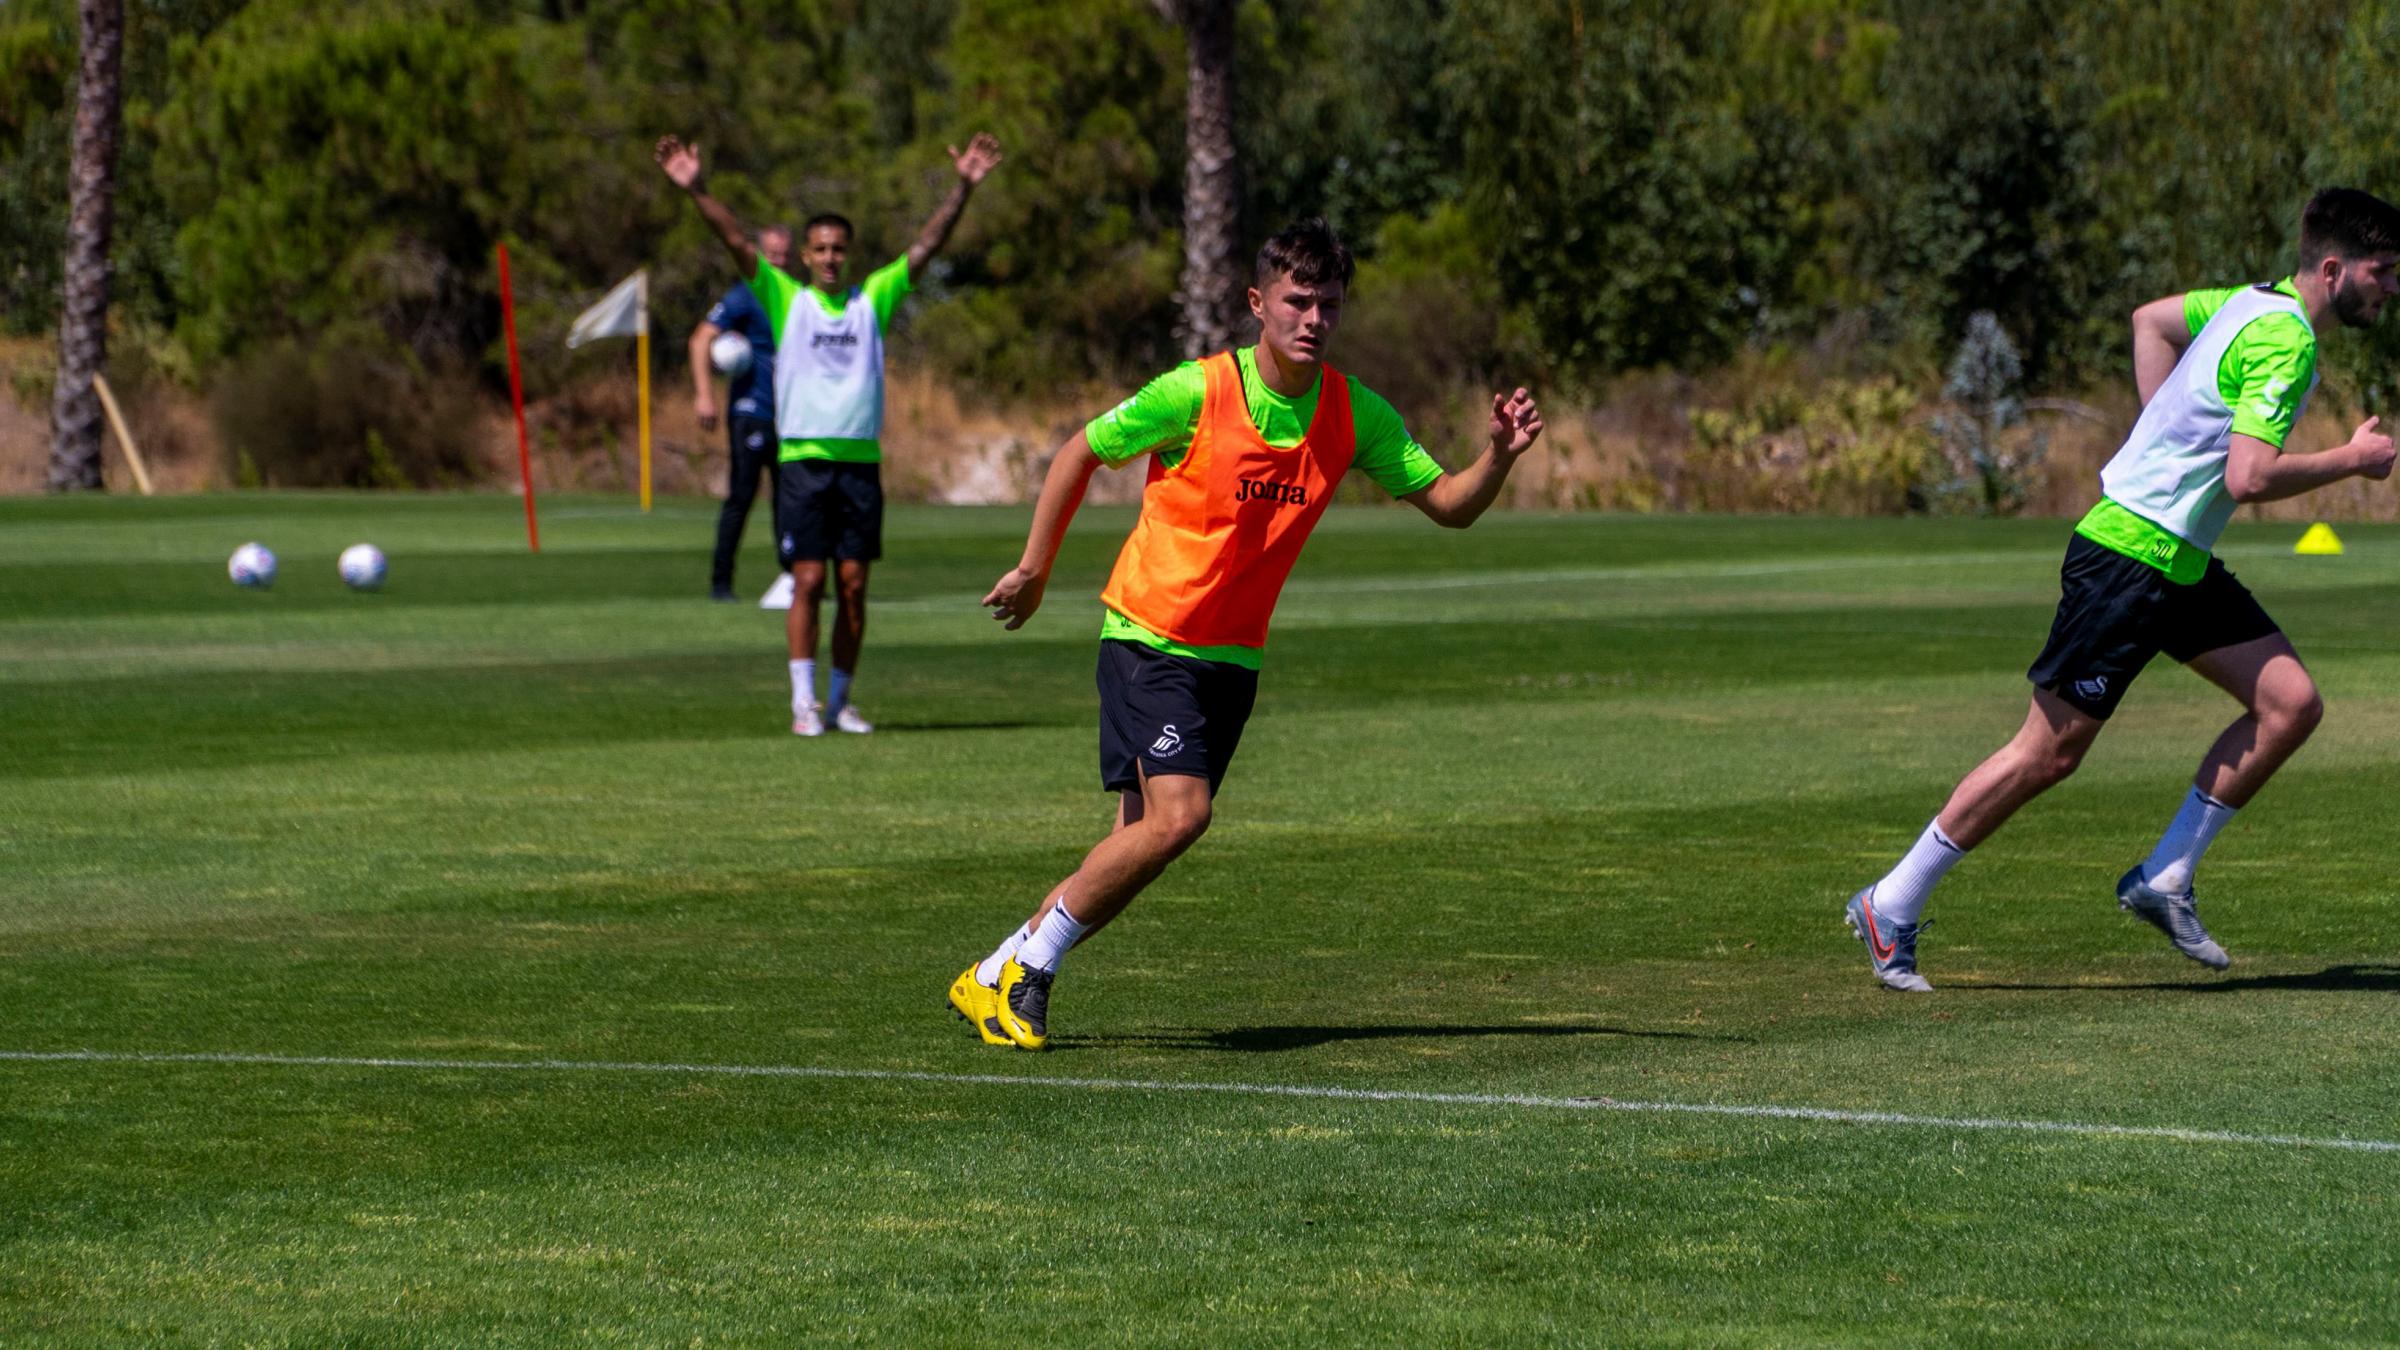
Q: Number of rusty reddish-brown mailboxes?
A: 0